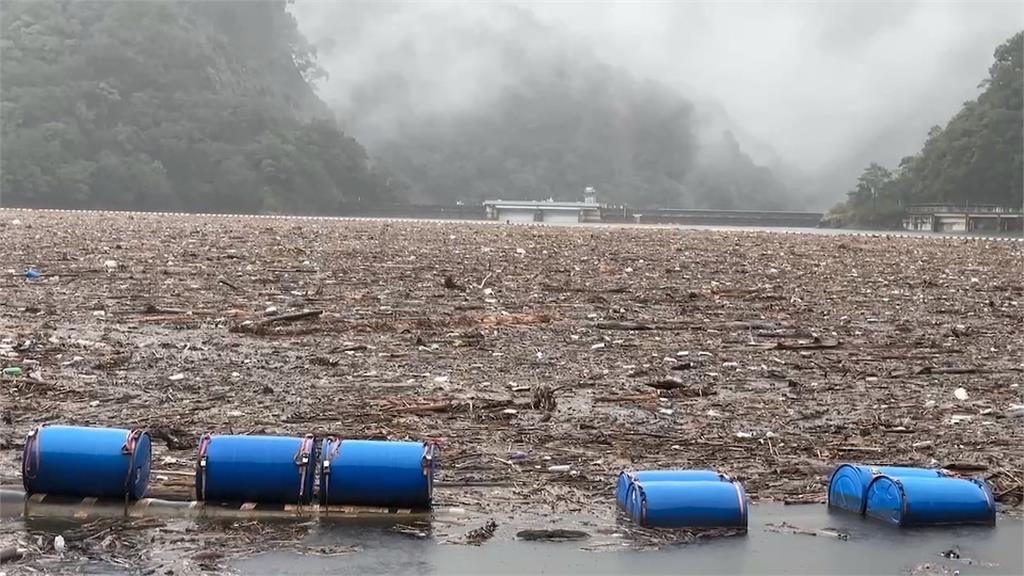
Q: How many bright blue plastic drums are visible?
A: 7